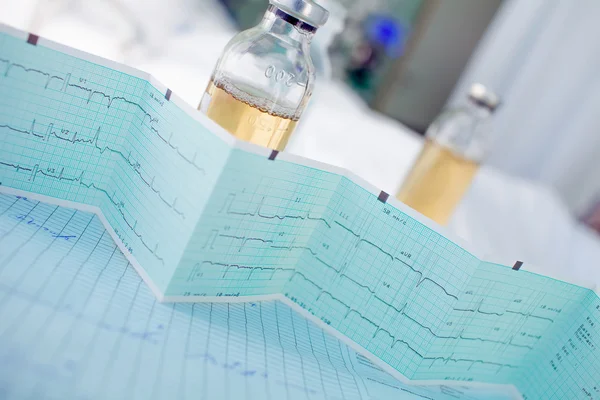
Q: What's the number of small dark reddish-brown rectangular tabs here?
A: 5